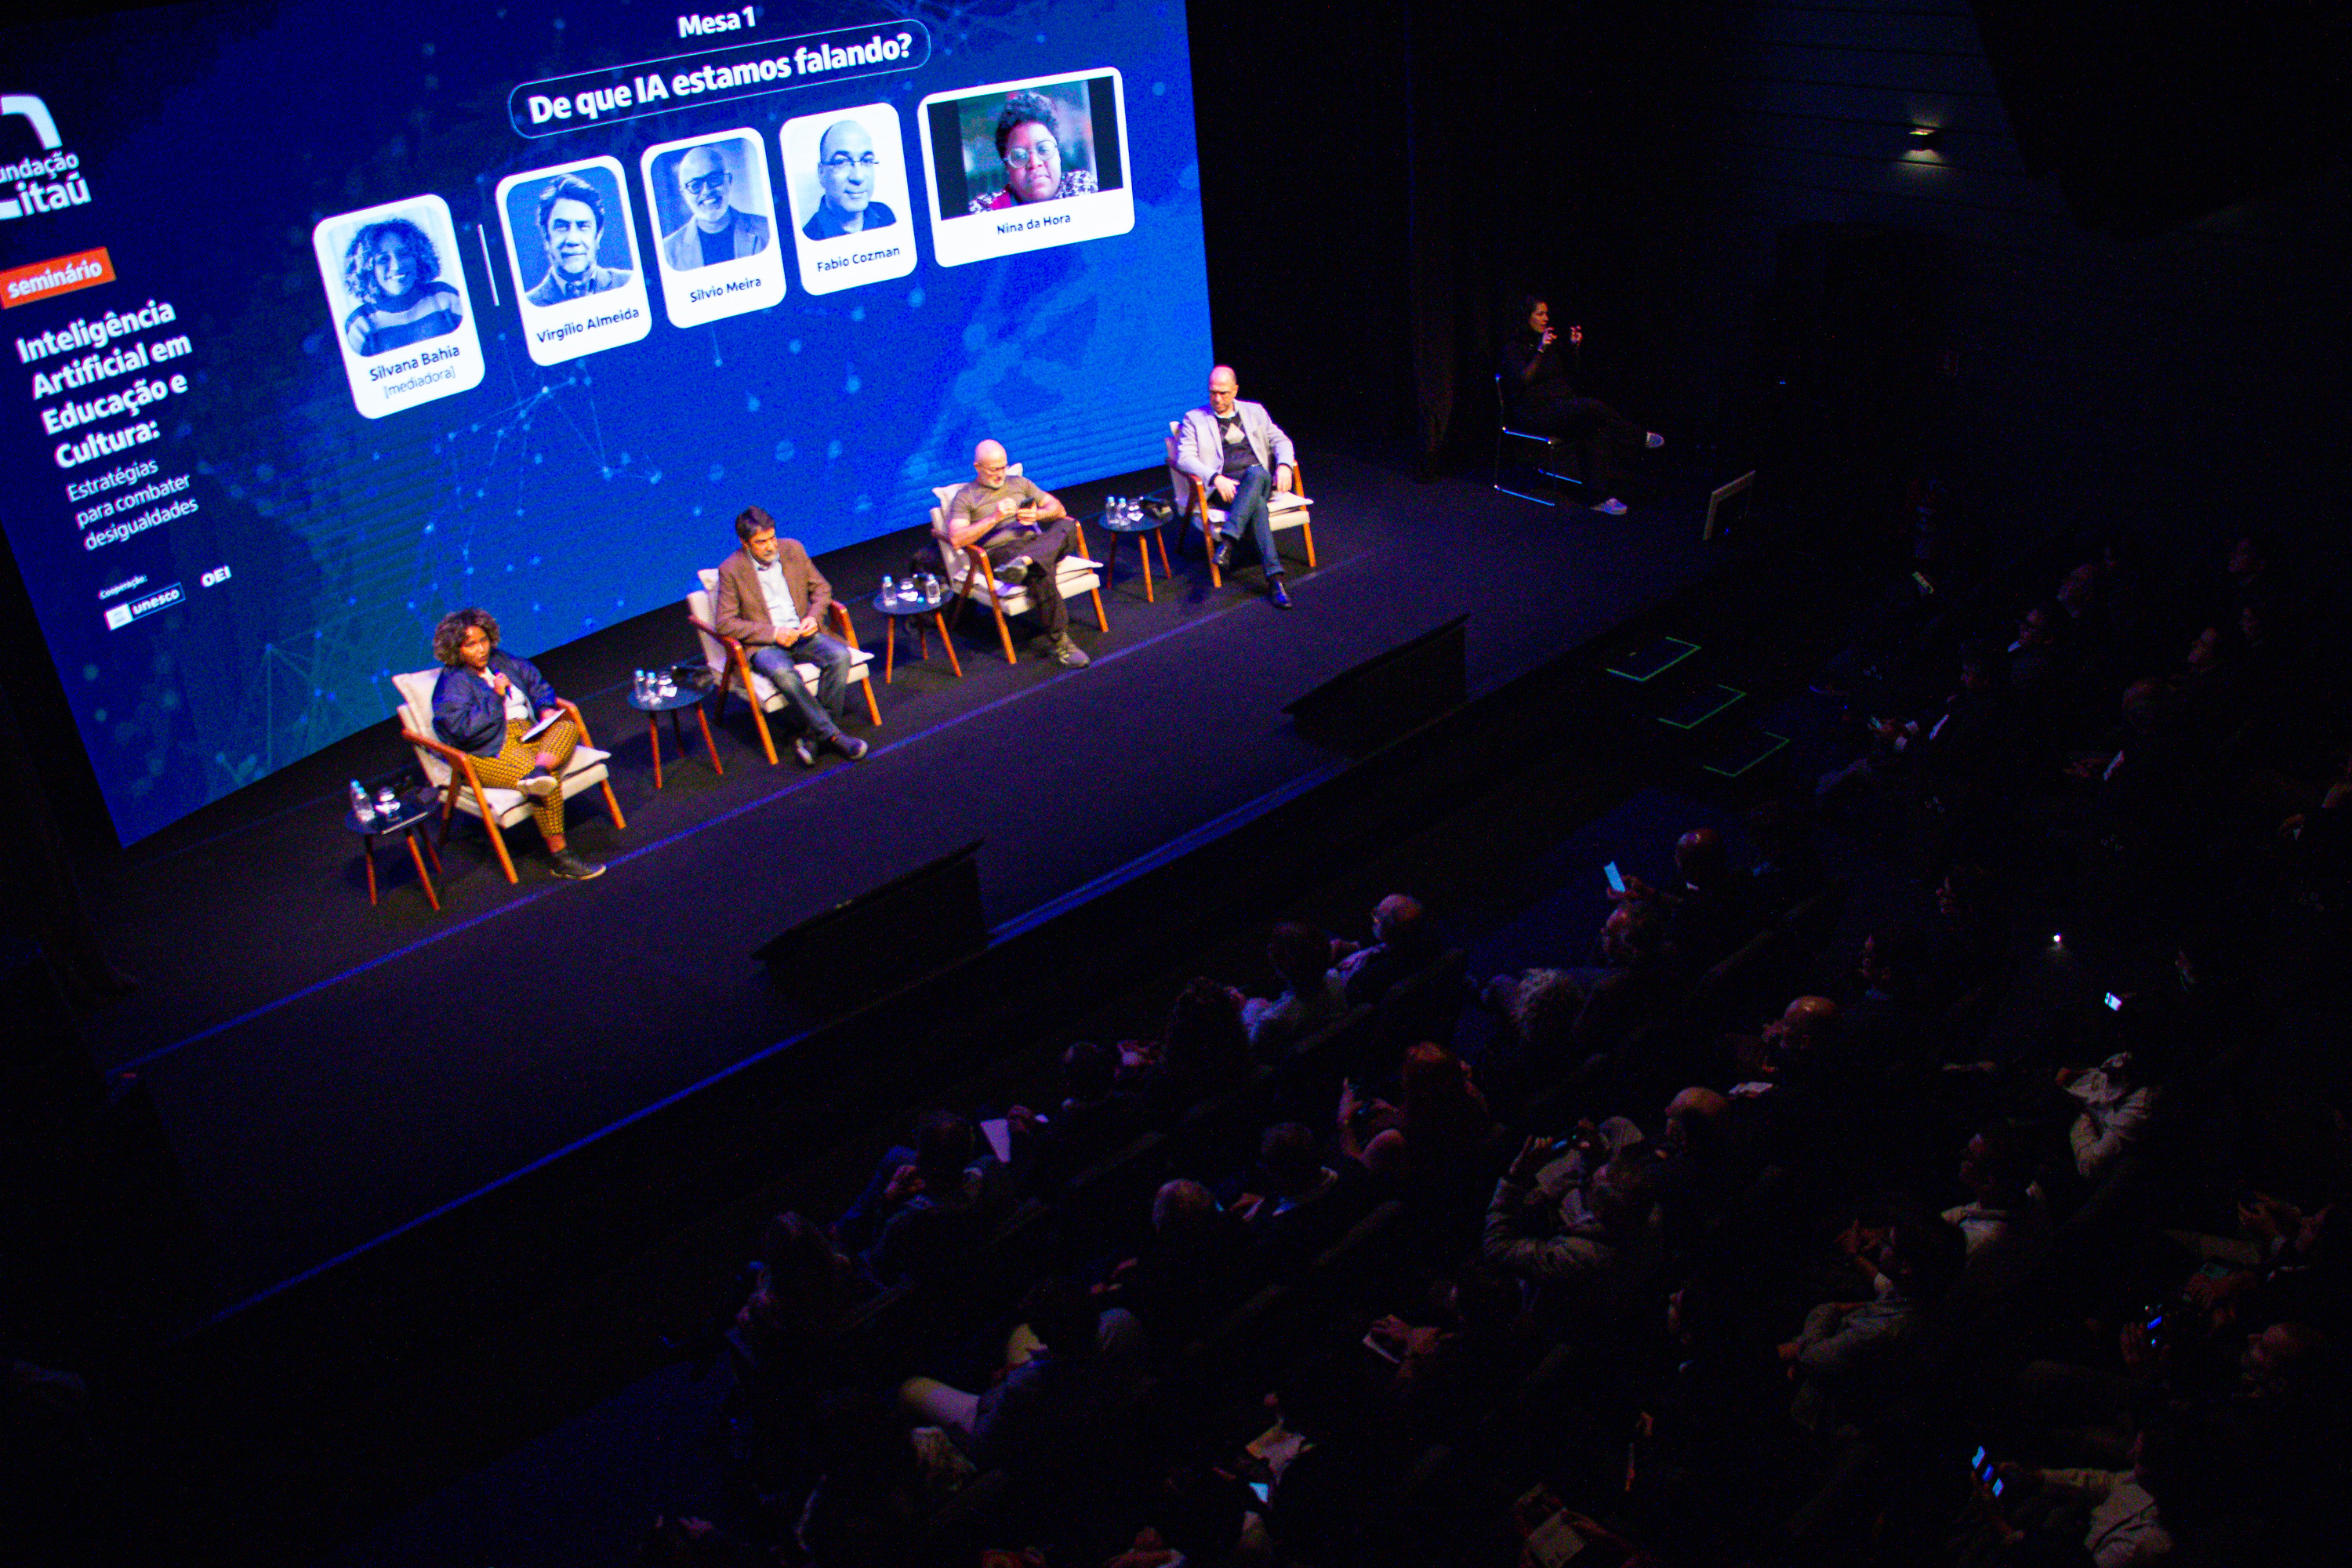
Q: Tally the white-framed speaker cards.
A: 5